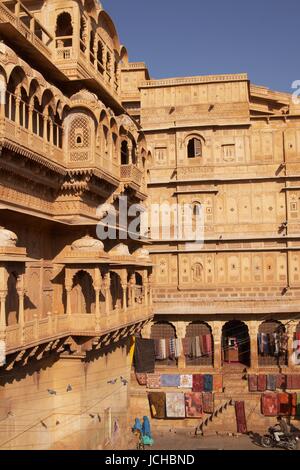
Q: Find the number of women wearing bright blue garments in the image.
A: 2